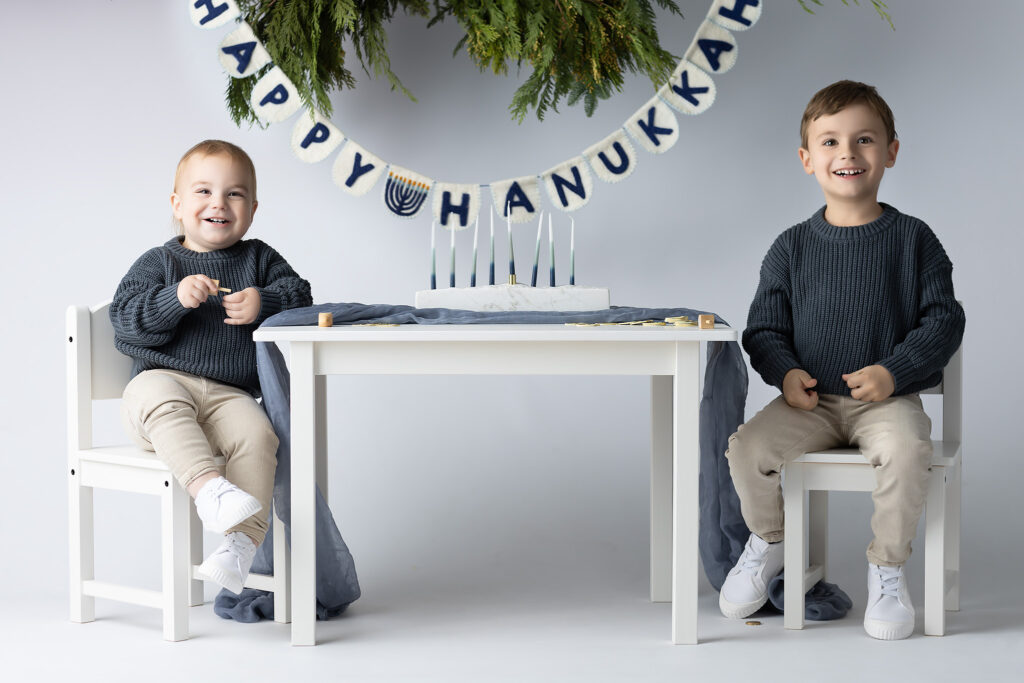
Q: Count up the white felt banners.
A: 14